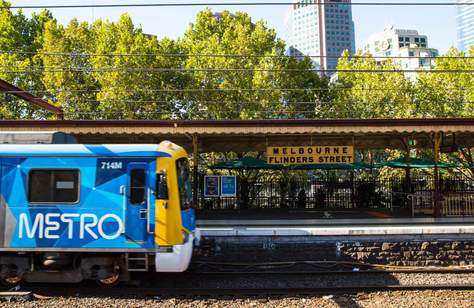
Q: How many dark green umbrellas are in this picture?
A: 3